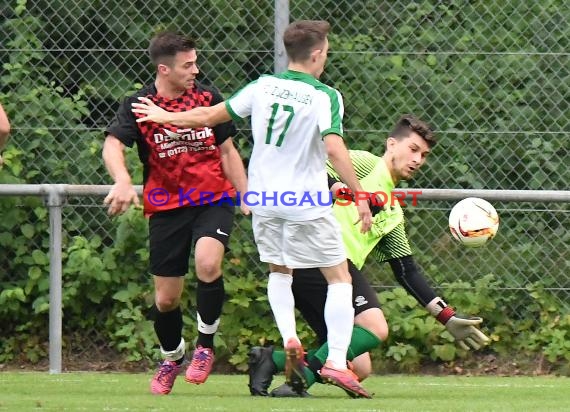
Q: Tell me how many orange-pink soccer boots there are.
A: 4